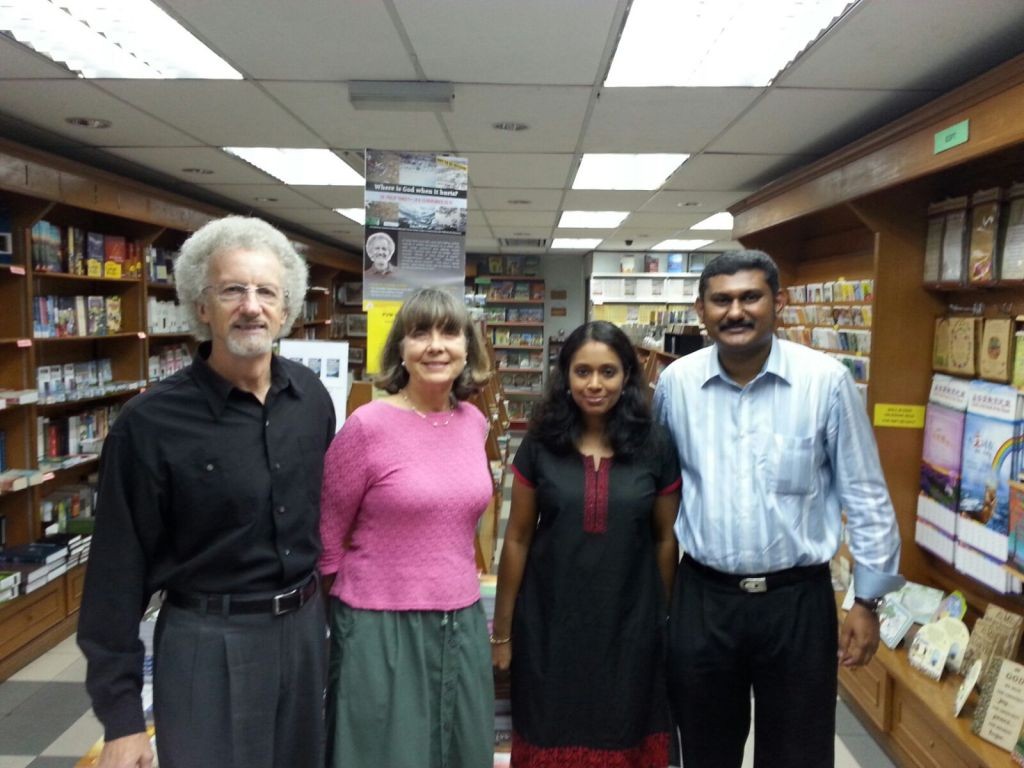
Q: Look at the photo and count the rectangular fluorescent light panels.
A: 9